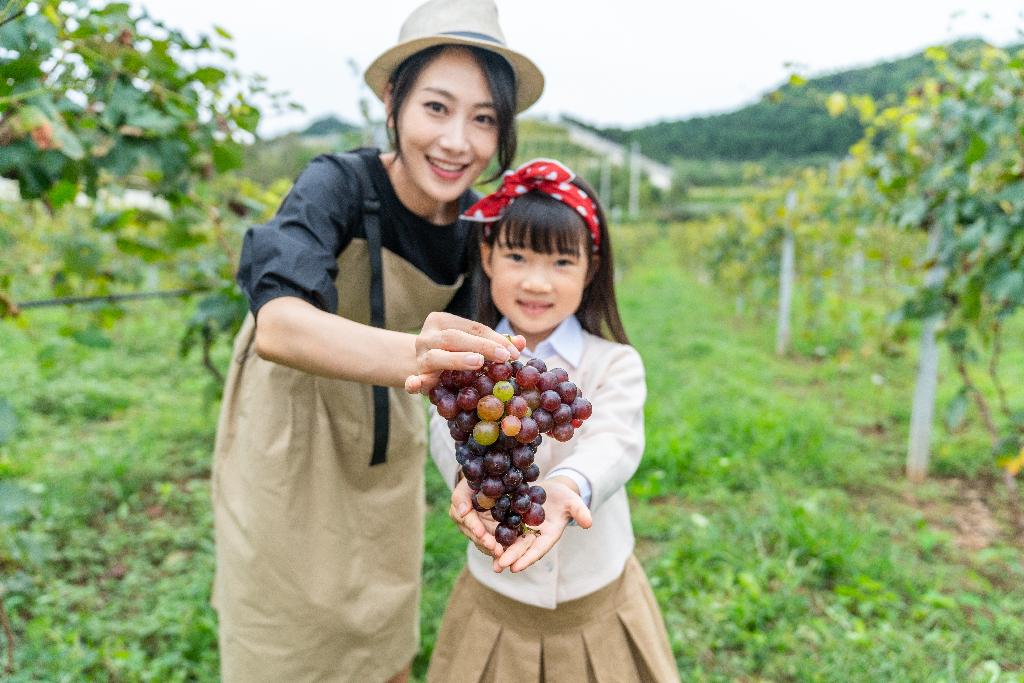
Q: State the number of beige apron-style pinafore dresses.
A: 1